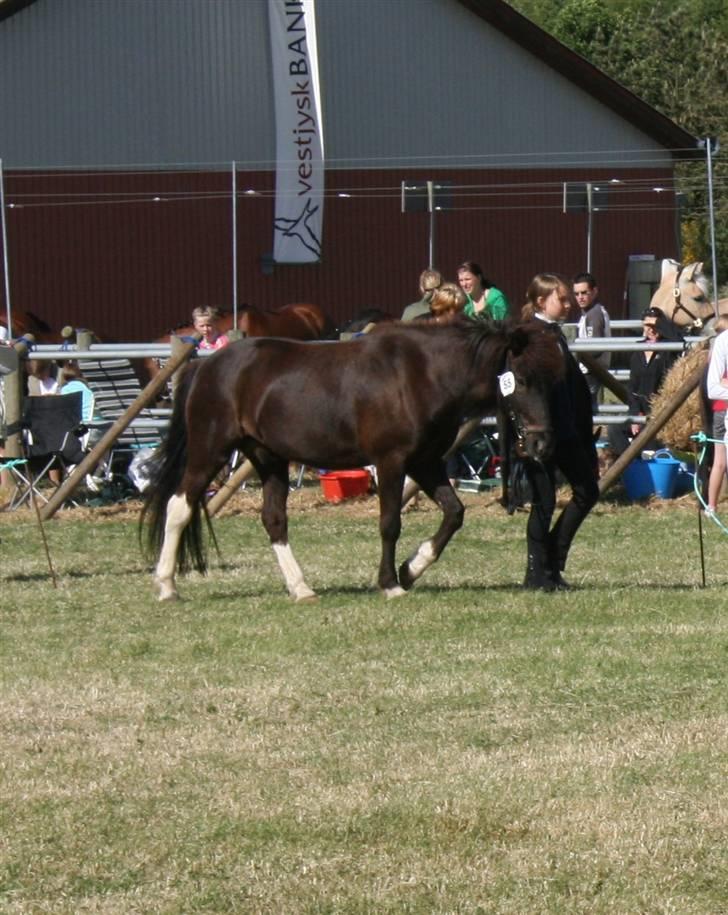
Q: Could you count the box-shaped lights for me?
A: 2